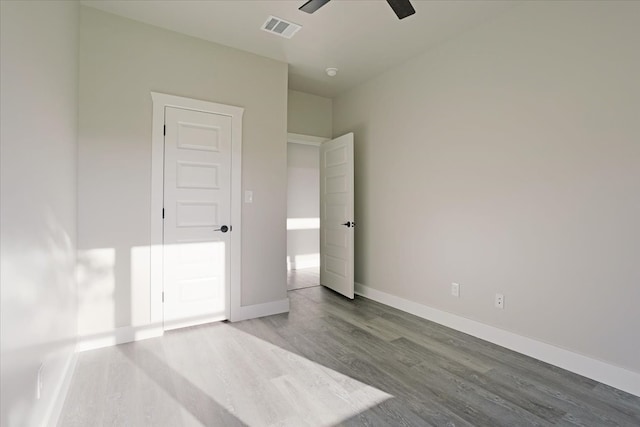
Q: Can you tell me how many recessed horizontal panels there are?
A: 10